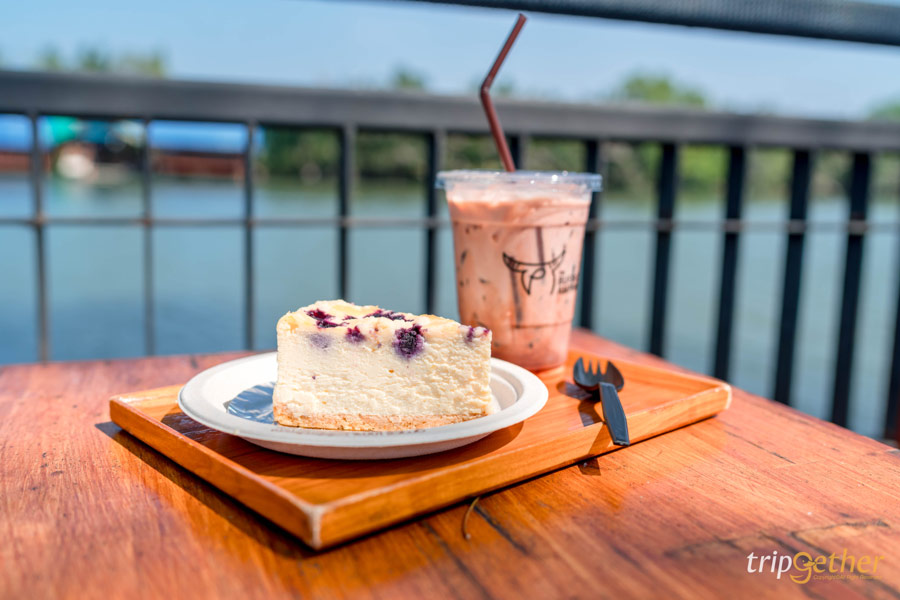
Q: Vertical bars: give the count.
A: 12